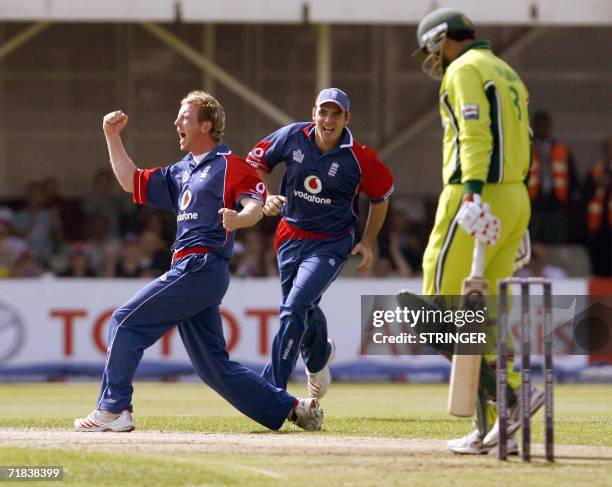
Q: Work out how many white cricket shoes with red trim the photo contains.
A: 3